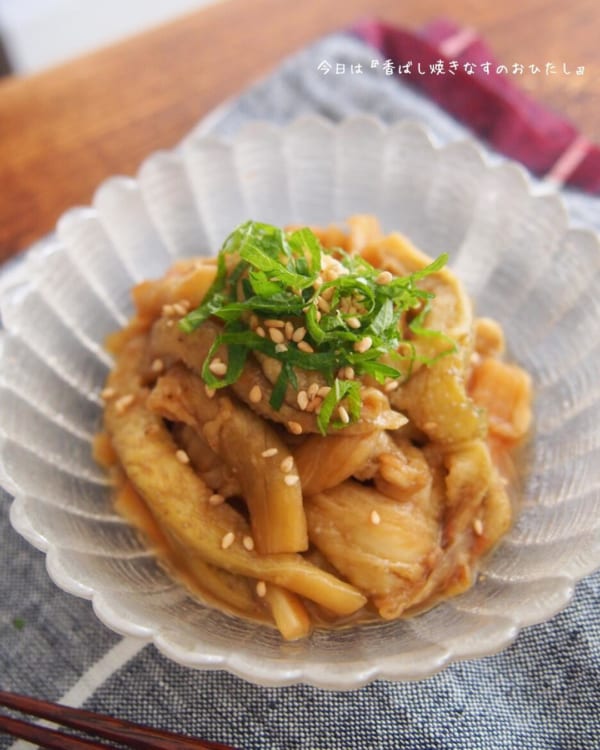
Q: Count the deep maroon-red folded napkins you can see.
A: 1